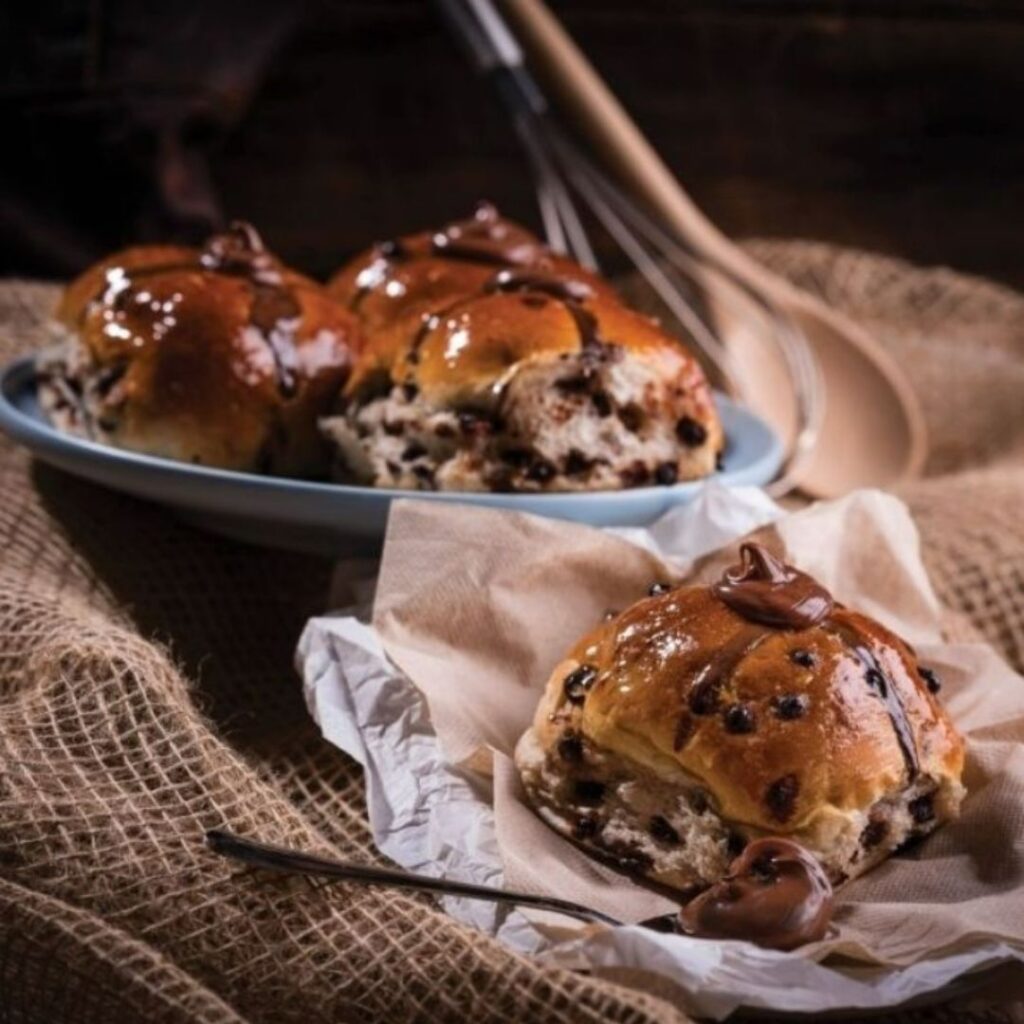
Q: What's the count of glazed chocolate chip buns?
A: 4